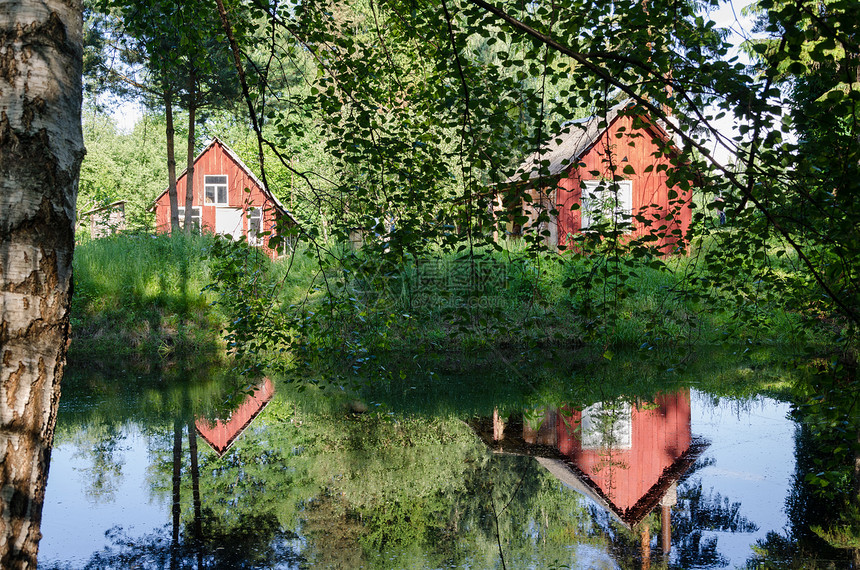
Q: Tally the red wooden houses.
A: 2